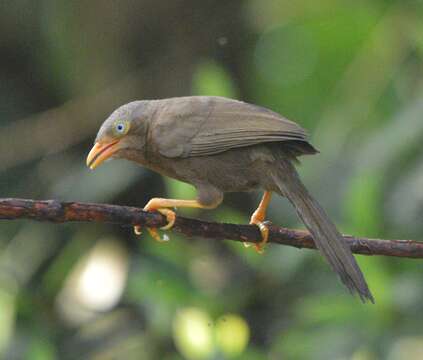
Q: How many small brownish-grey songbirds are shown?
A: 1